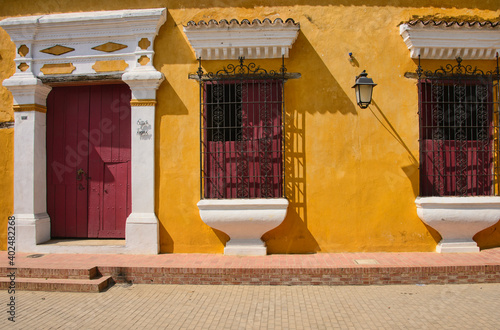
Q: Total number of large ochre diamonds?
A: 2